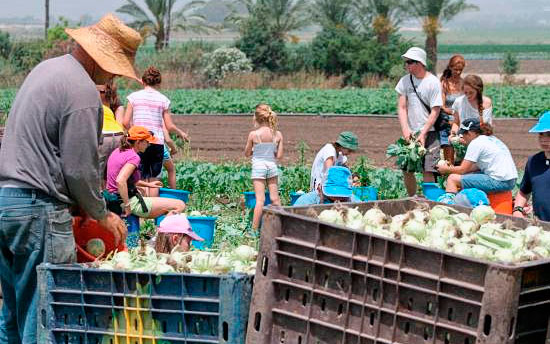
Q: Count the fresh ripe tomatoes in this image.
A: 0